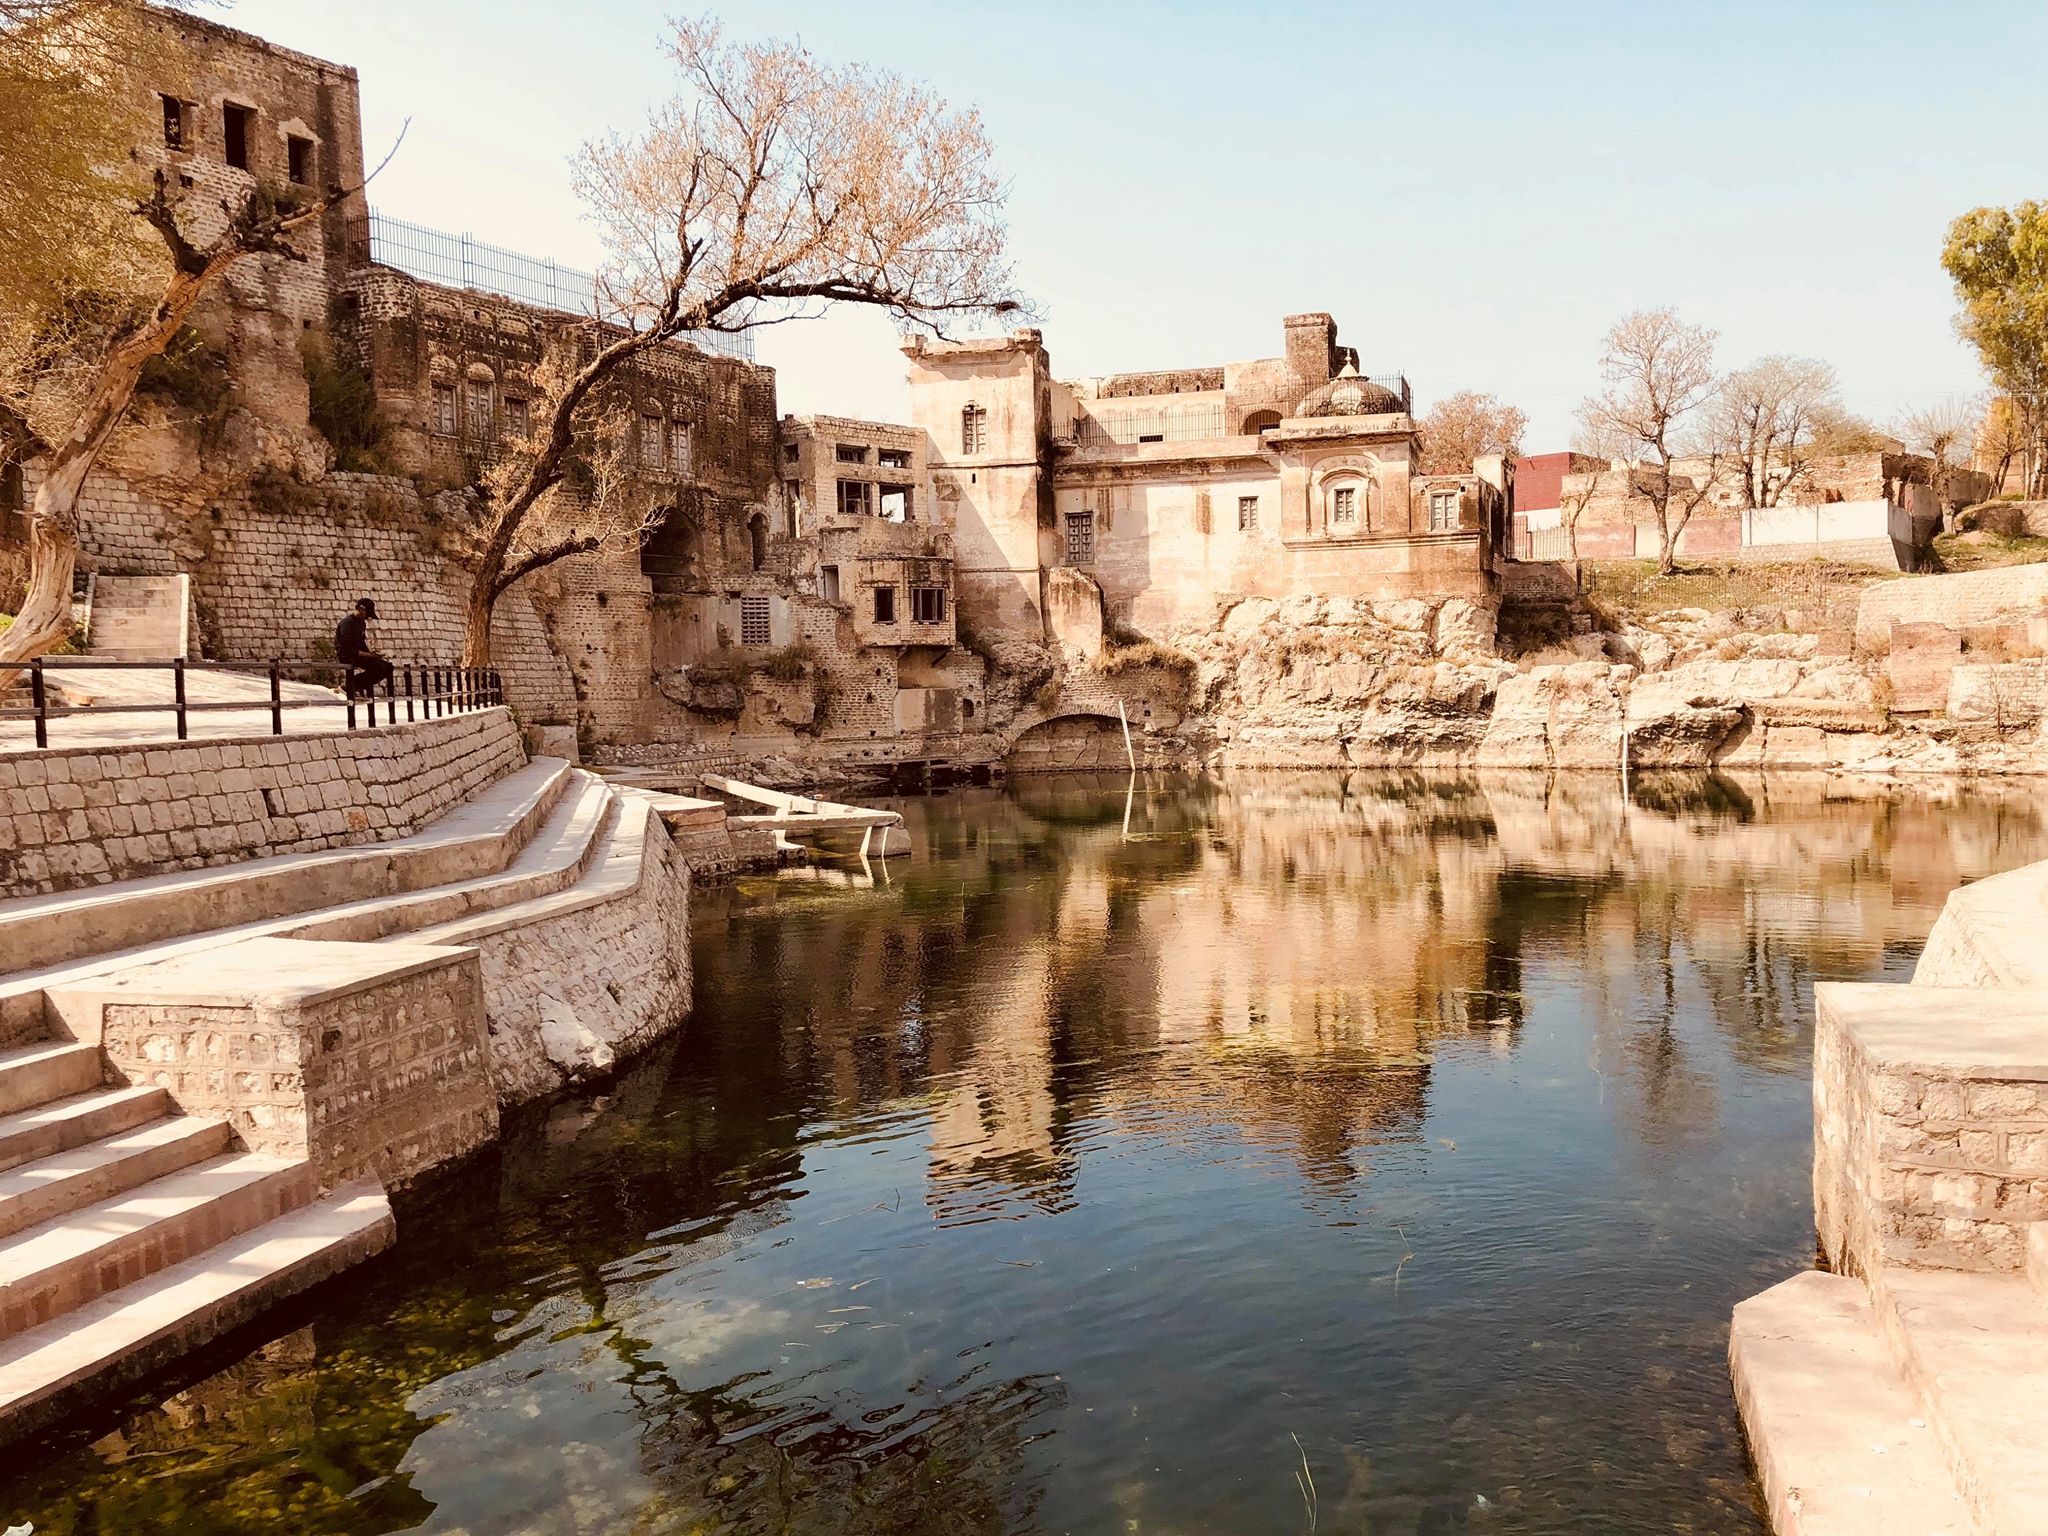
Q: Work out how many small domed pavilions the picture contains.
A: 1